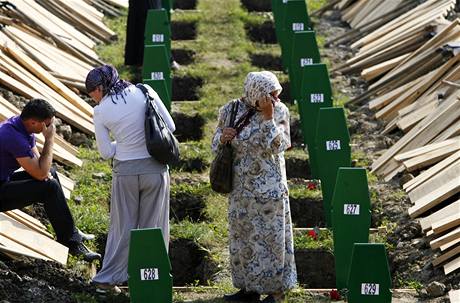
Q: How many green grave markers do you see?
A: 12